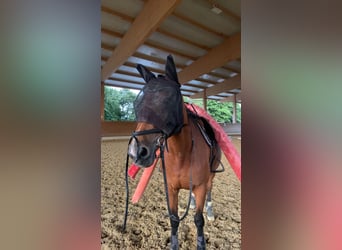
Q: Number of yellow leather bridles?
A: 0